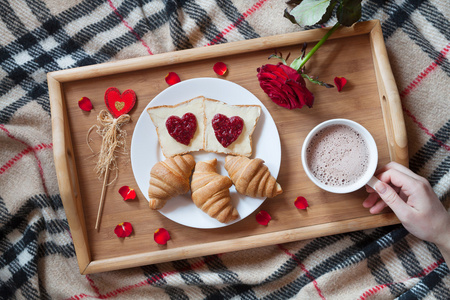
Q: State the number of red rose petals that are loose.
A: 9